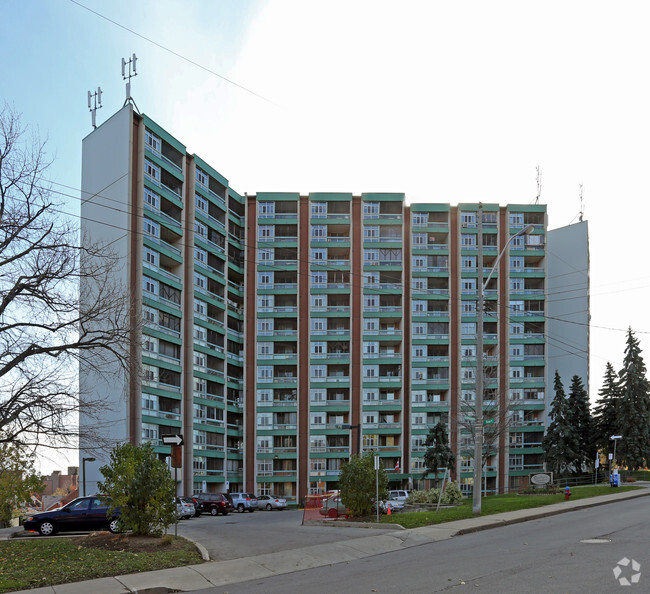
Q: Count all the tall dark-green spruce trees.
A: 4